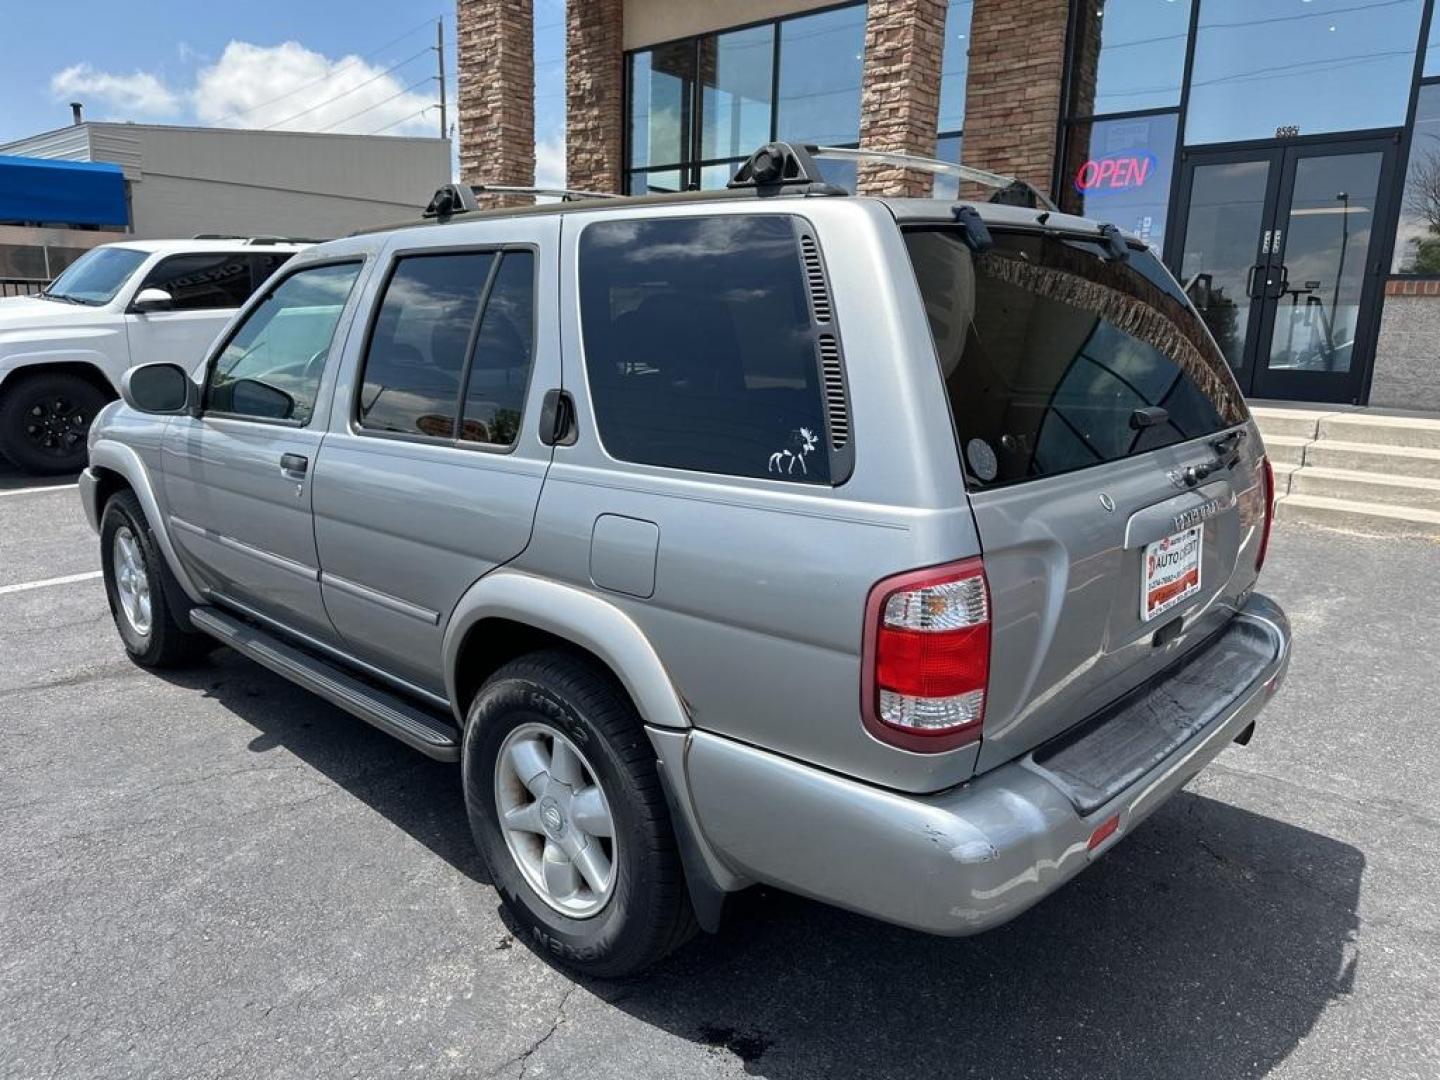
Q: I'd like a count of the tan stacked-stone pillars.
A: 4